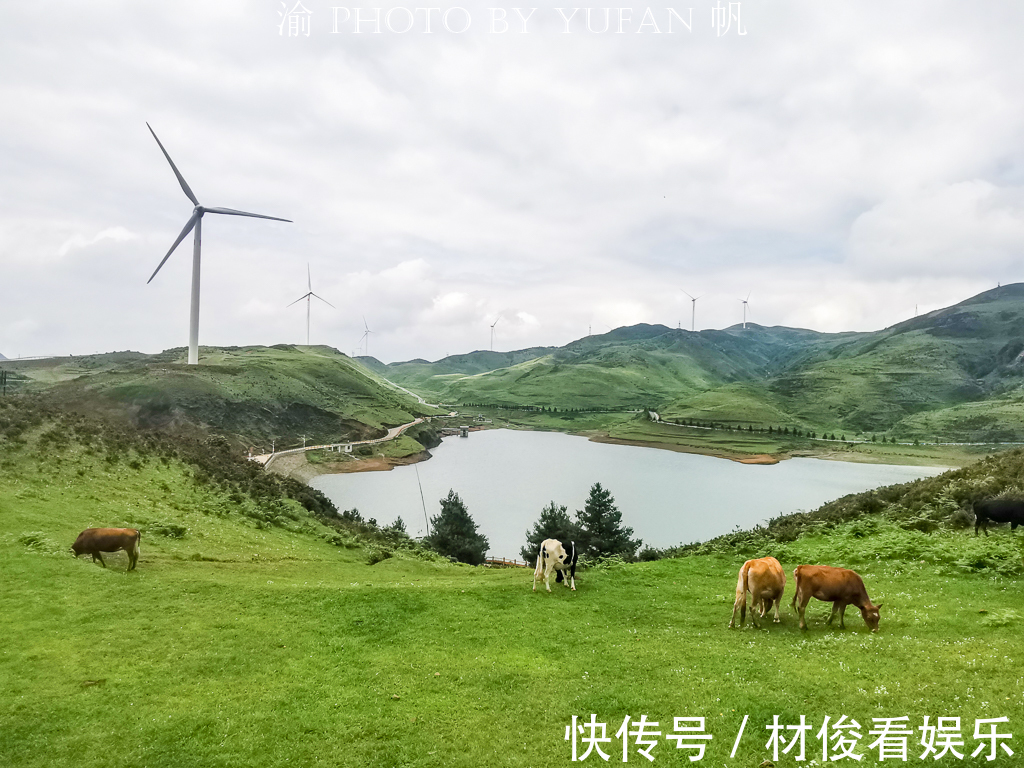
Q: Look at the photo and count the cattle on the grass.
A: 5